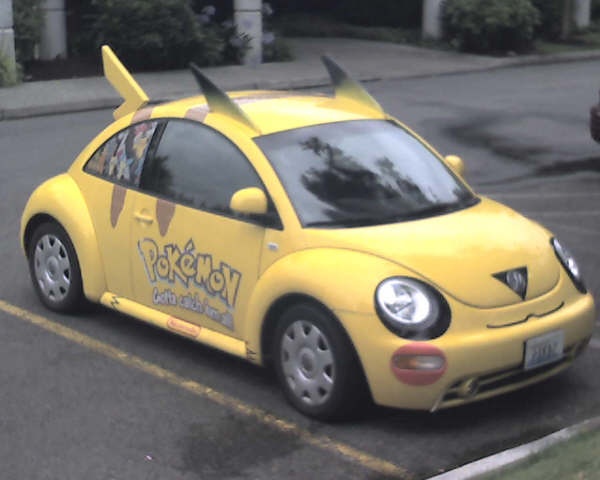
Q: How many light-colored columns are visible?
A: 5